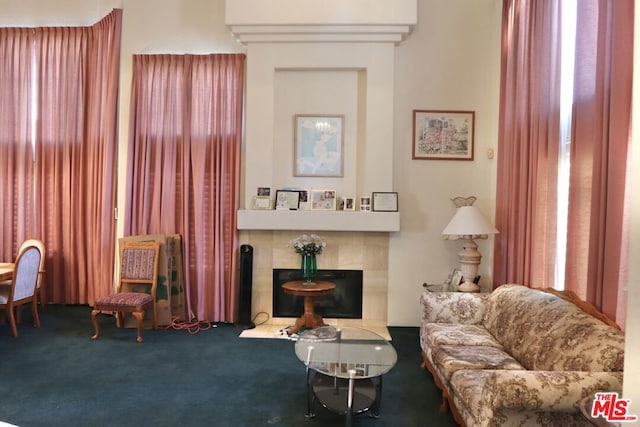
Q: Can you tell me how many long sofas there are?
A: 1